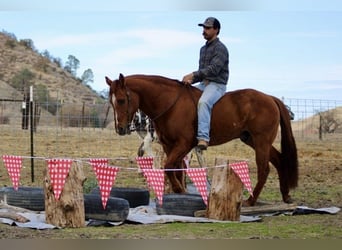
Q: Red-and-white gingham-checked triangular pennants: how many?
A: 8